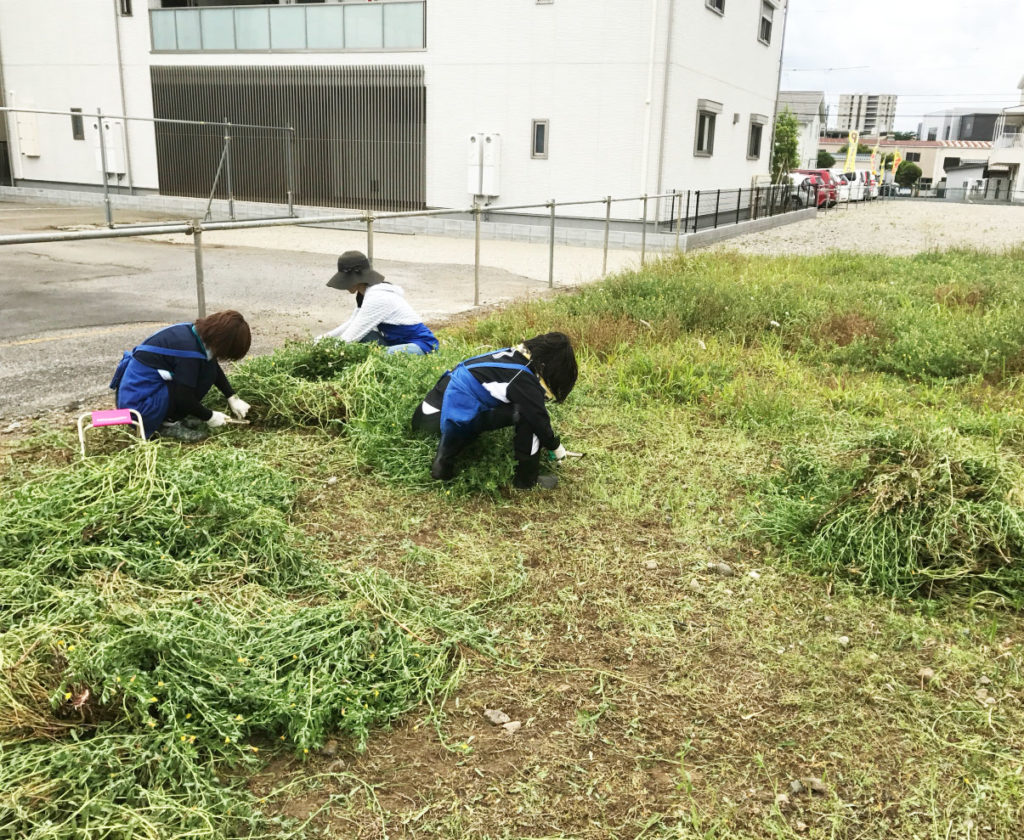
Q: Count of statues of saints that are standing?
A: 0